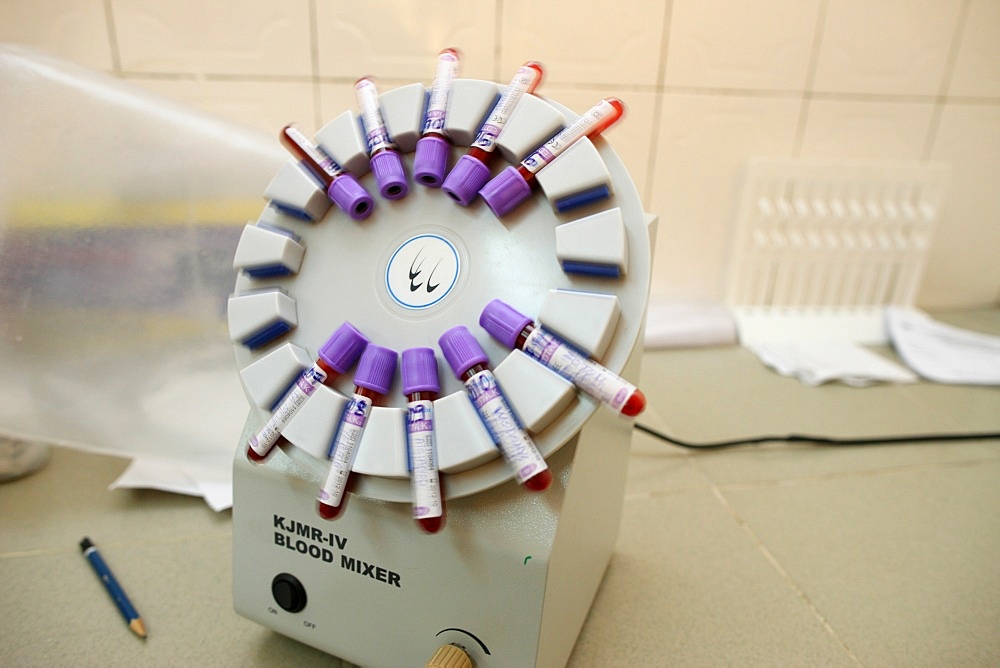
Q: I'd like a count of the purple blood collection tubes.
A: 10